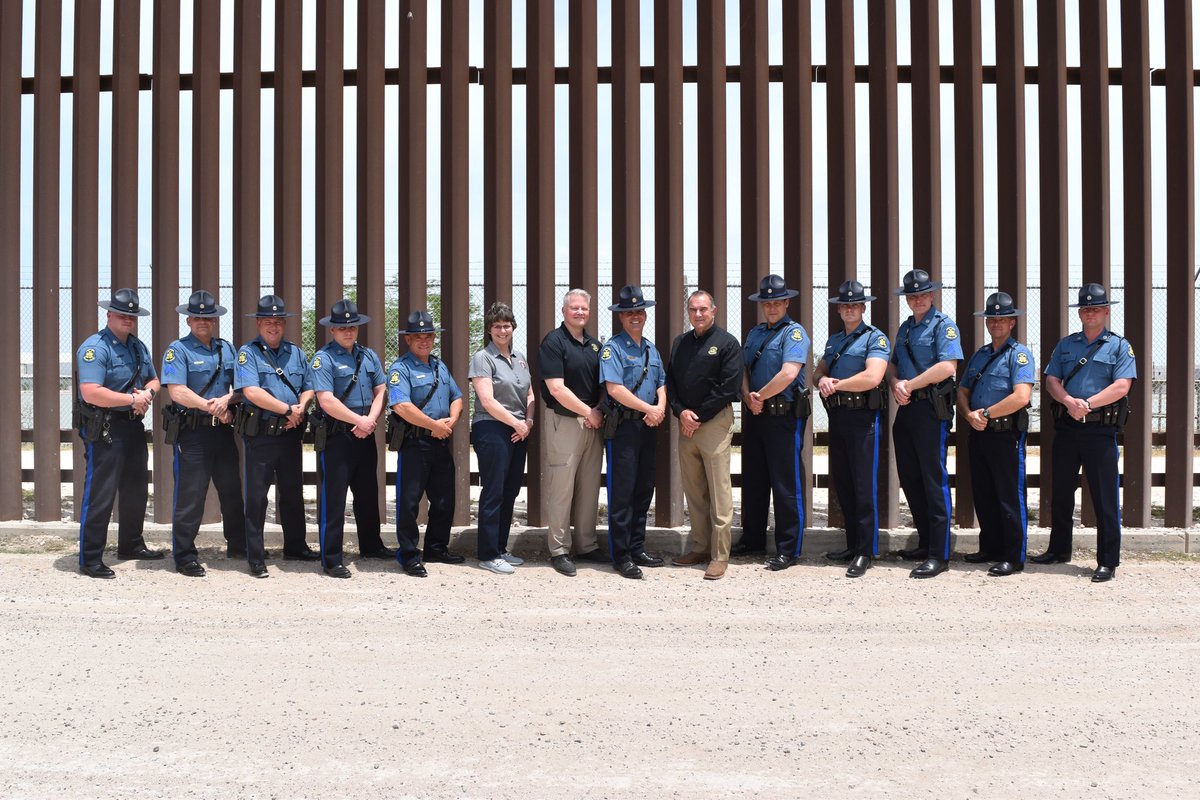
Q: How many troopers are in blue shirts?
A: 11